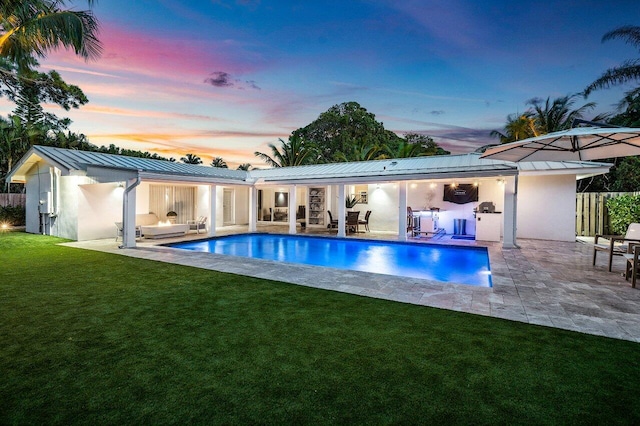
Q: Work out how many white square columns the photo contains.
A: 7